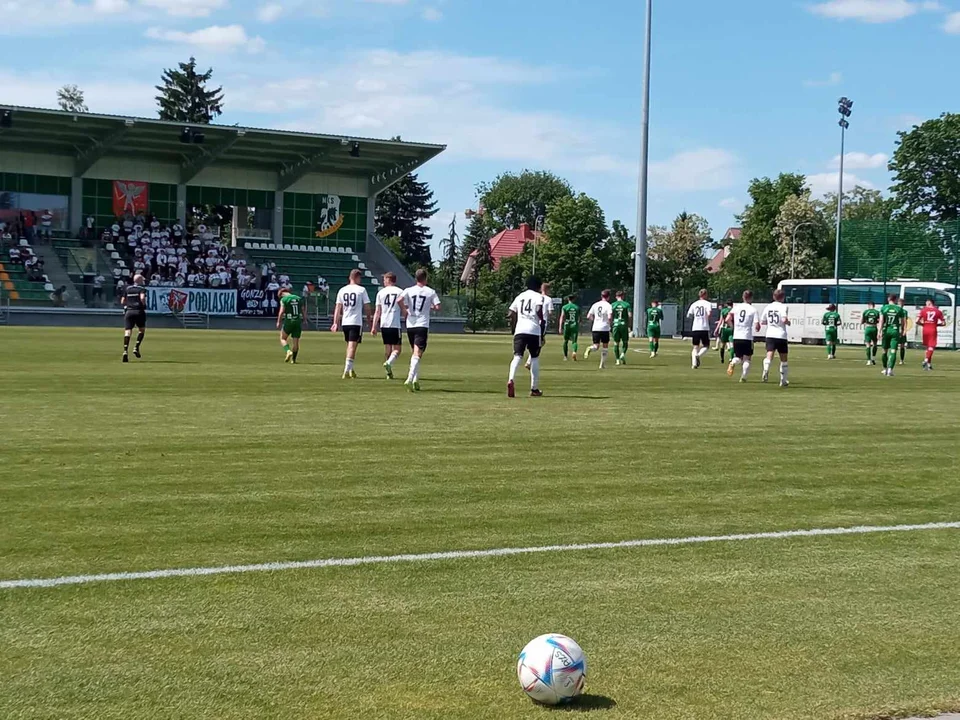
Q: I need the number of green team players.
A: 9